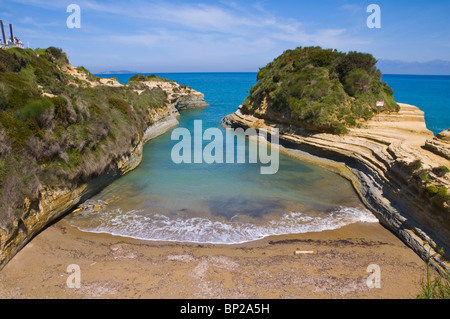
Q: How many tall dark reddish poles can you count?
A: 2